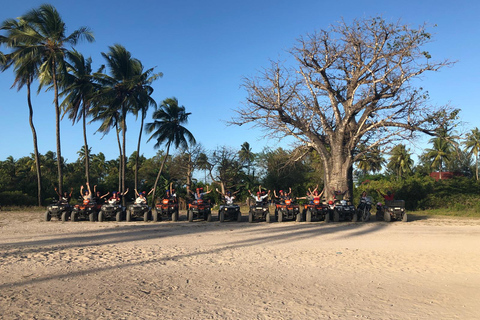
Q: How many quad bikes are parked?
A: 12